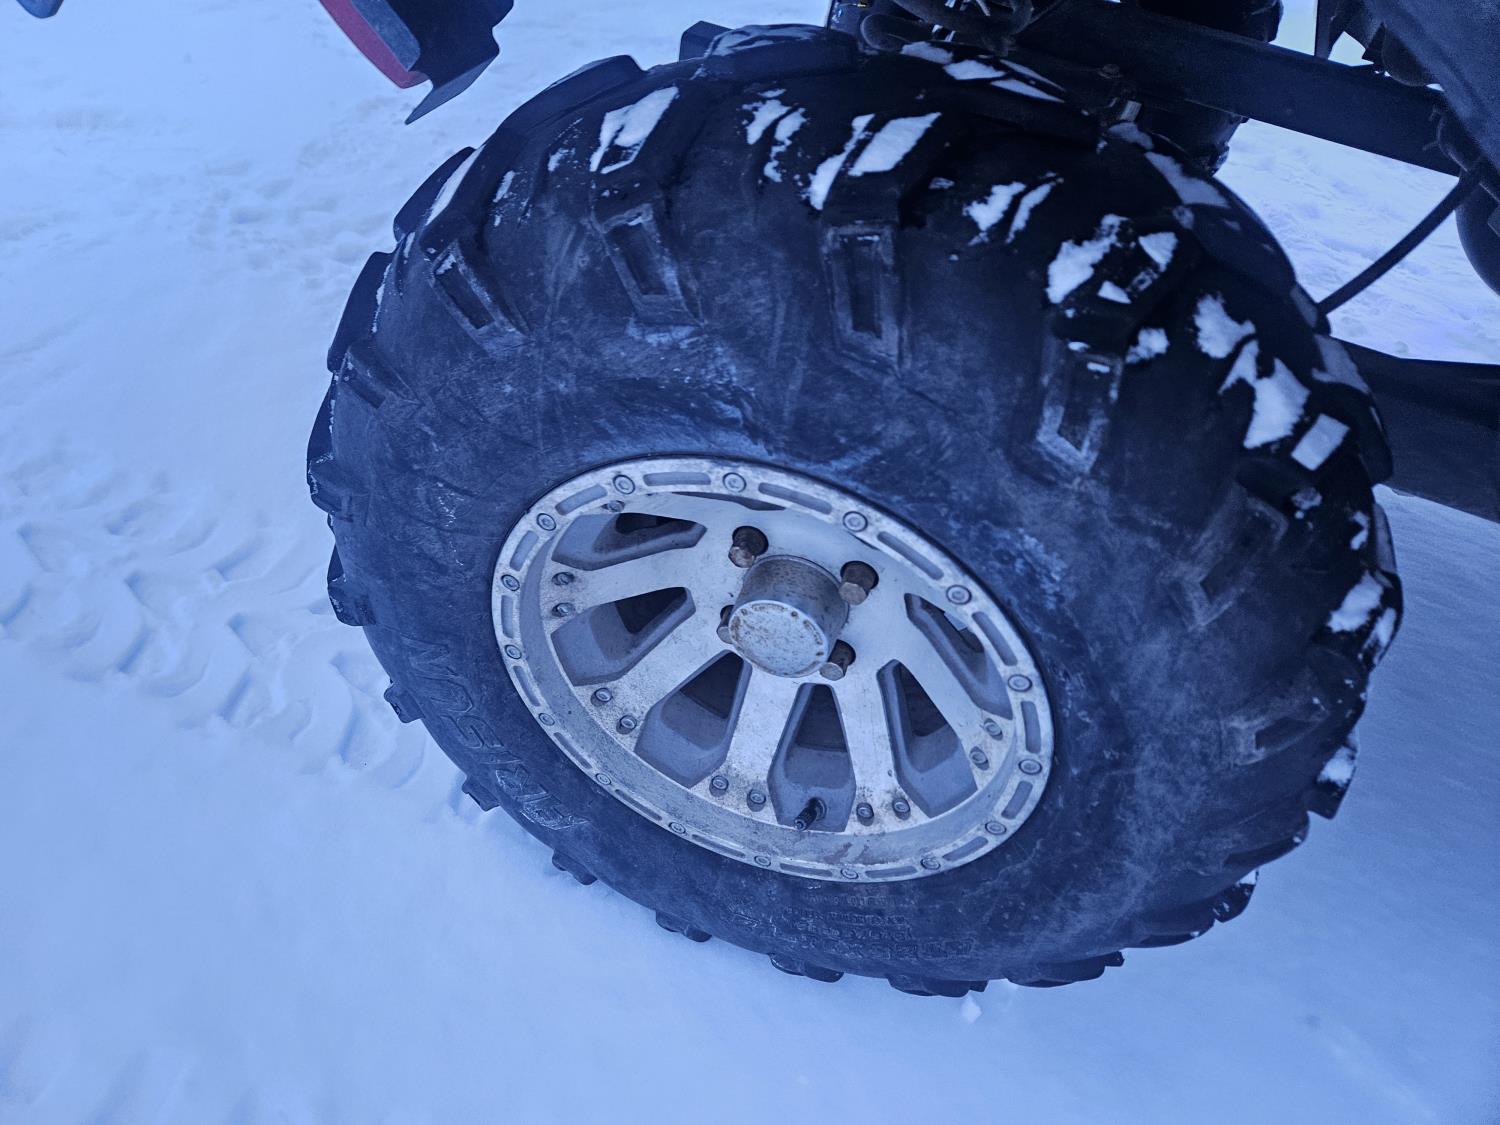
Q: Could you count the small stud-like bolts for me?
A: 11